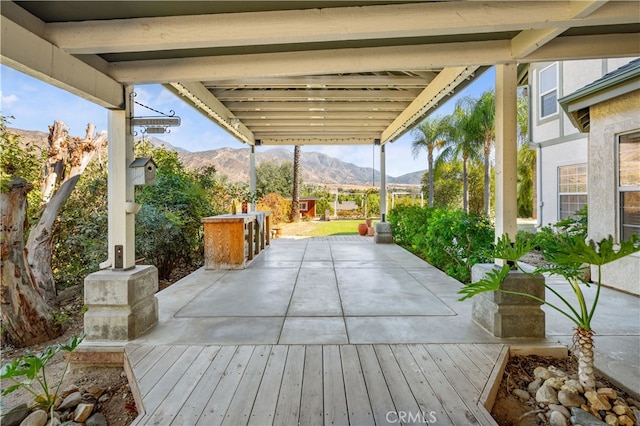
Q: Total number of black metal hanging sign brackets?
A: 1